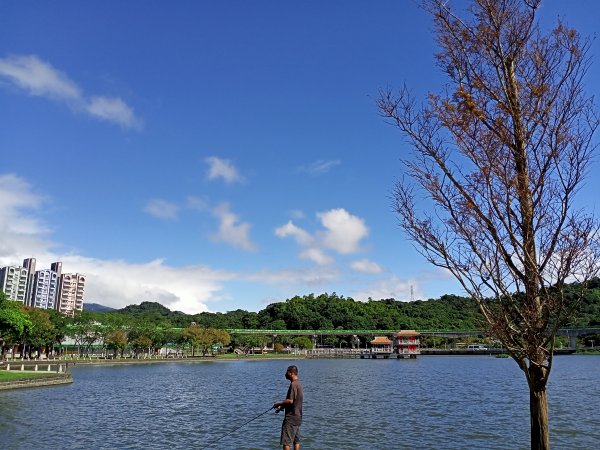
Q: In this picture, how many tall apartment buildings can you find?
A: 3